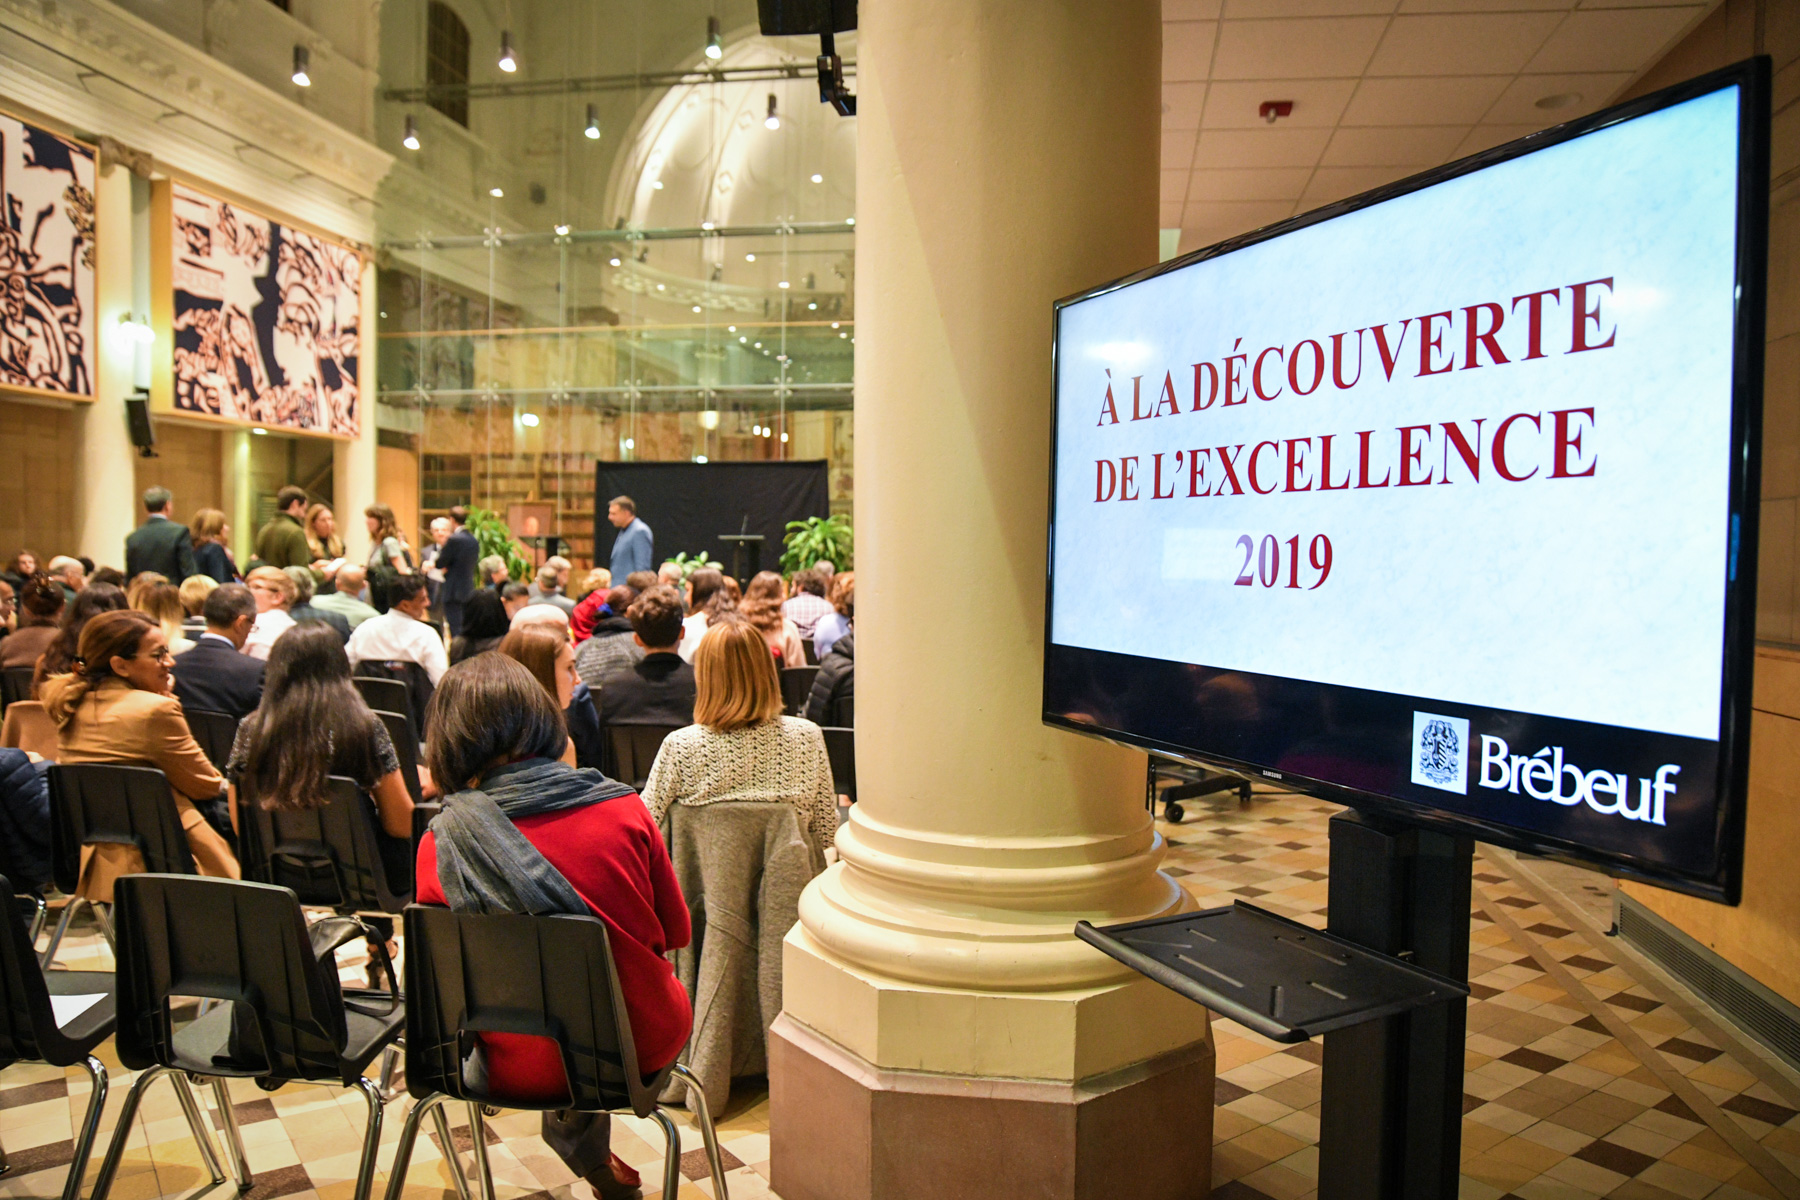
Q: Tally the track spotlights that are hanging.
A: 6